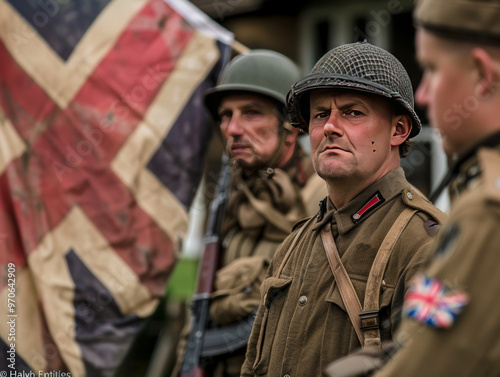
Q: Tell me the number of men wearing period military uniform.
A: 3